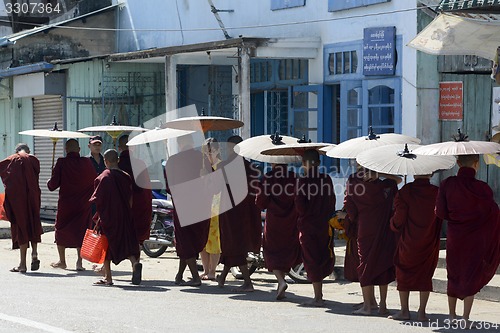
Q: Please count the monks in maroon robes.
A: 11